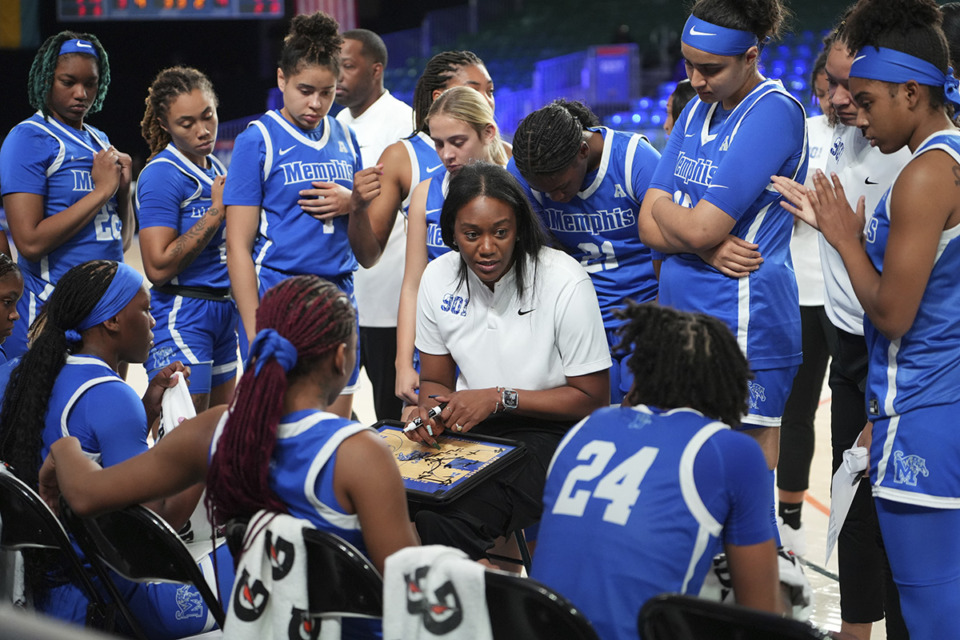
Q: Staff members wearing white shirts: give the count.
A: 4